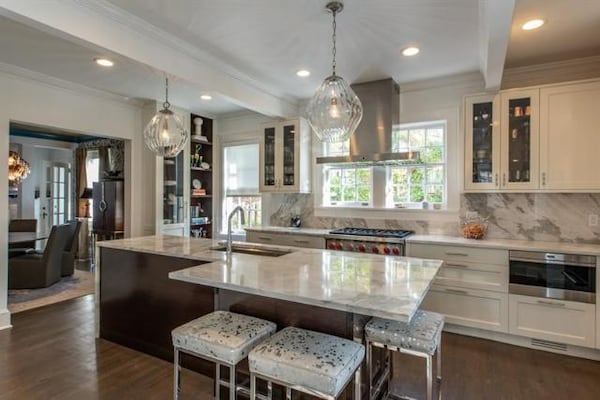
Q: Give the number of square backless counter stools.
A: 3